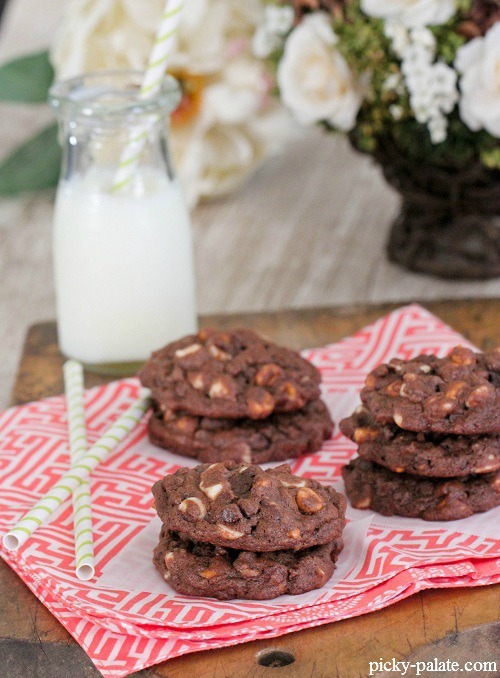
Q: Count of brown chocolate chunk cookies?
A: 7